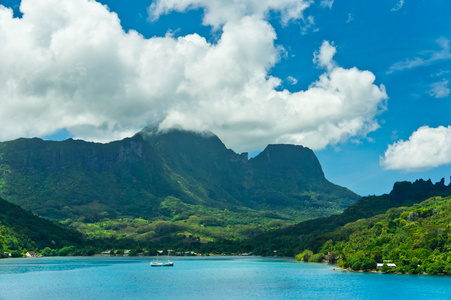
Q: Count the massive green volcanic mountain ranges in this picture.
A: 1